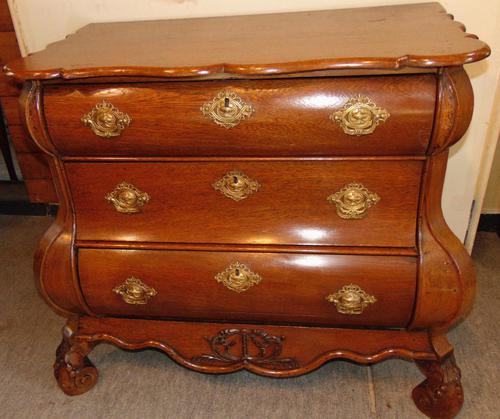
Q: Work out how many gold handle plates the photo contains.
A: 9